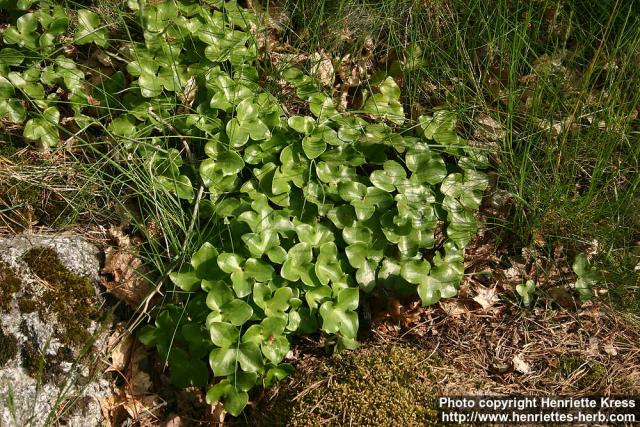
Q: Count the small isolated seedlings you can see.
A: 2